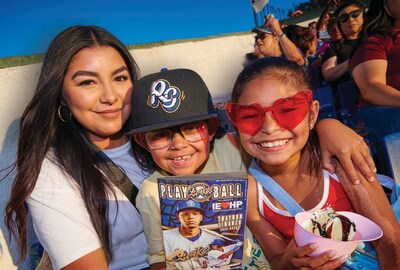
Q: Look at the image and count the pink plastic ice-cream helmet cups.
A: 1